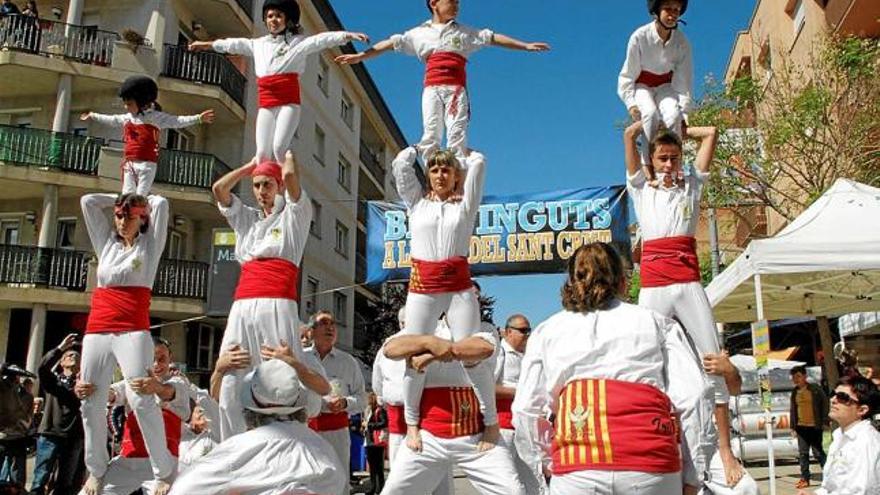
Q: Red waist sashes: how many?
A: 14